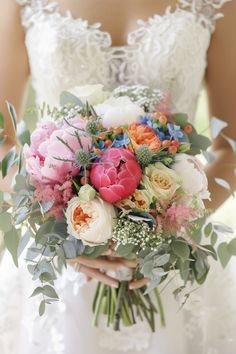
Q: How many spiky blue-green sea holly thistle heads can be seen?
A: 3